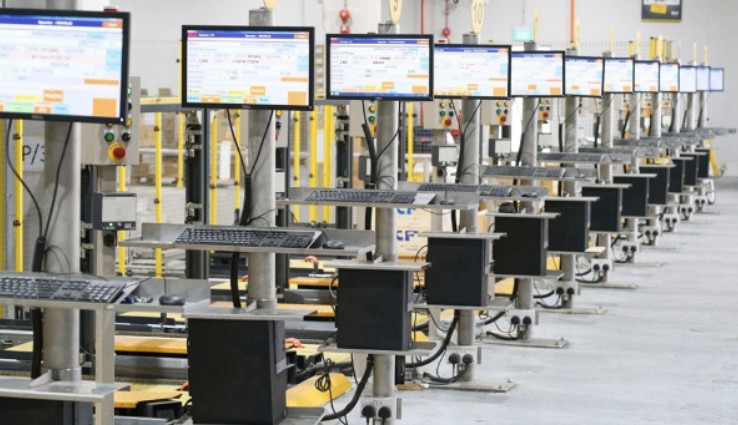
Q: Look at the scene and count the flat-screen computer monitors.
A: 12